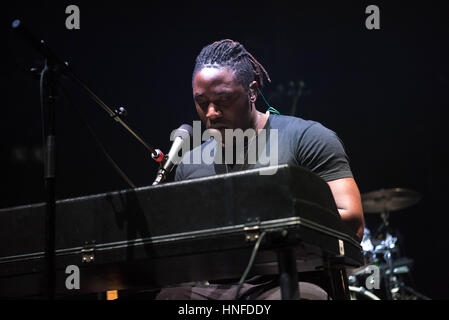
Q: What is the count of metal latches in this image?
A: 2